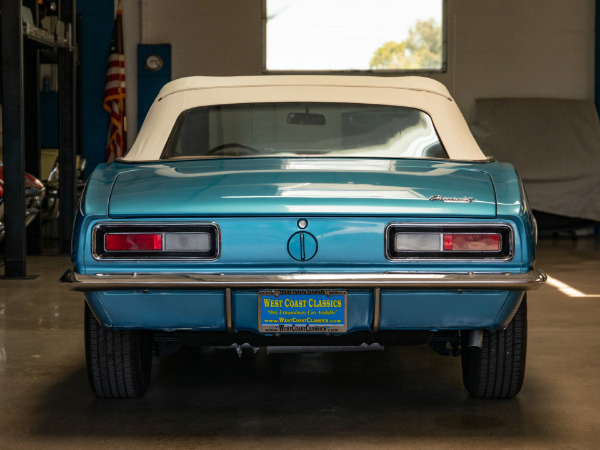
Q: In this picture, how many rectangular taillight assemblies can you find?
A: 2